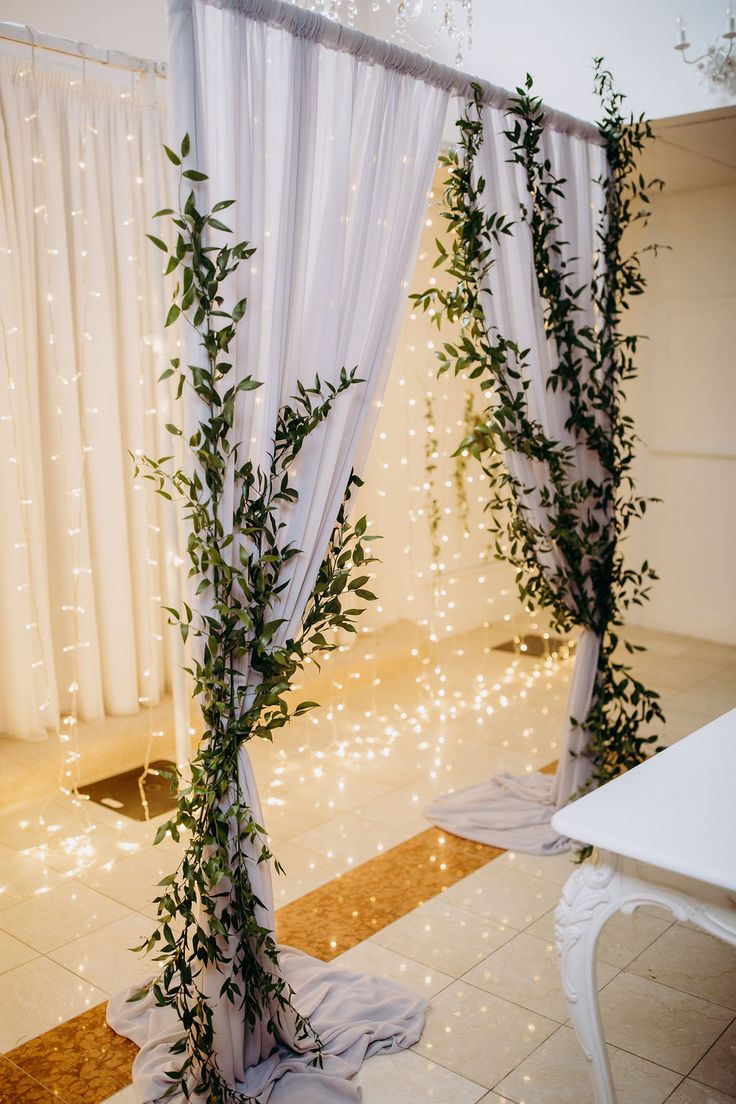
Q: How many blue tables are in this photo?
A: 0